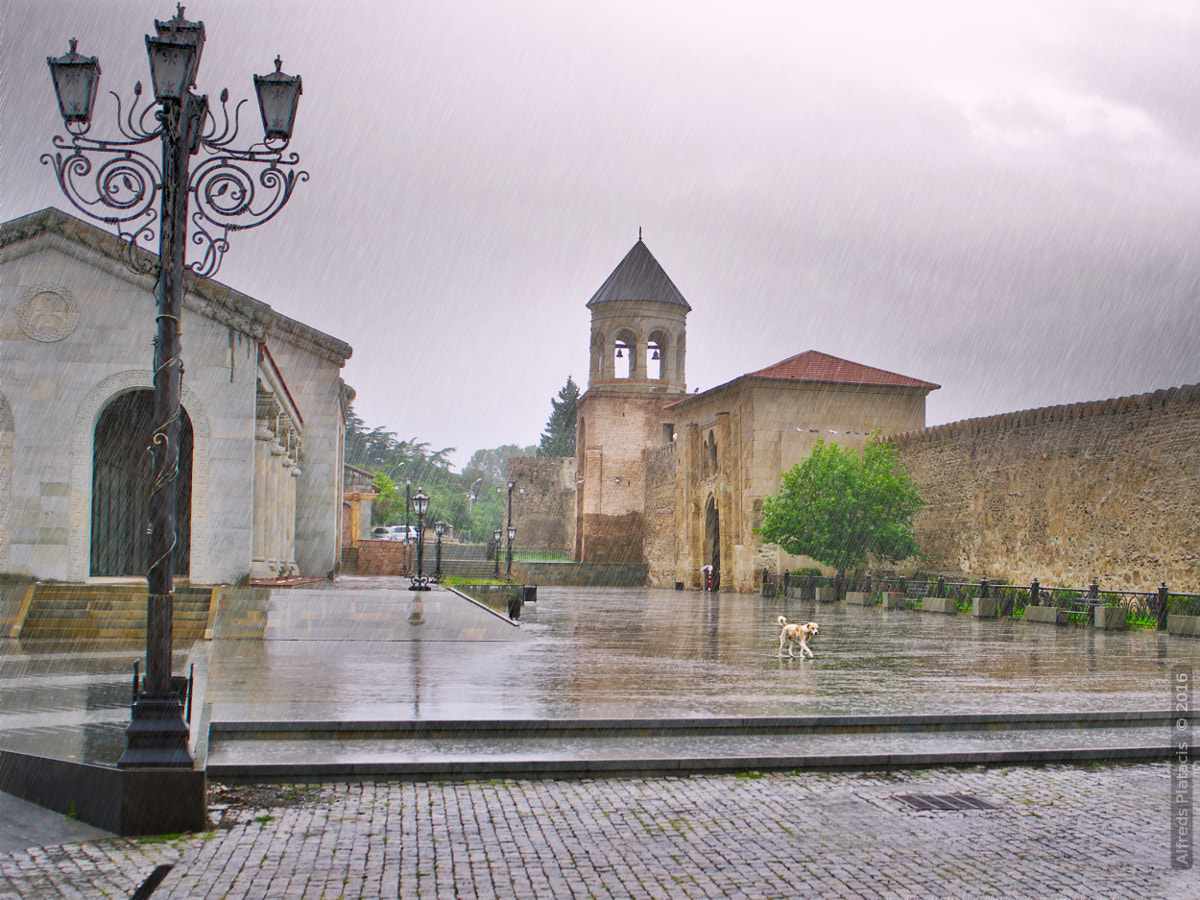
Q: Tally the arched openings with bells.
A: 2